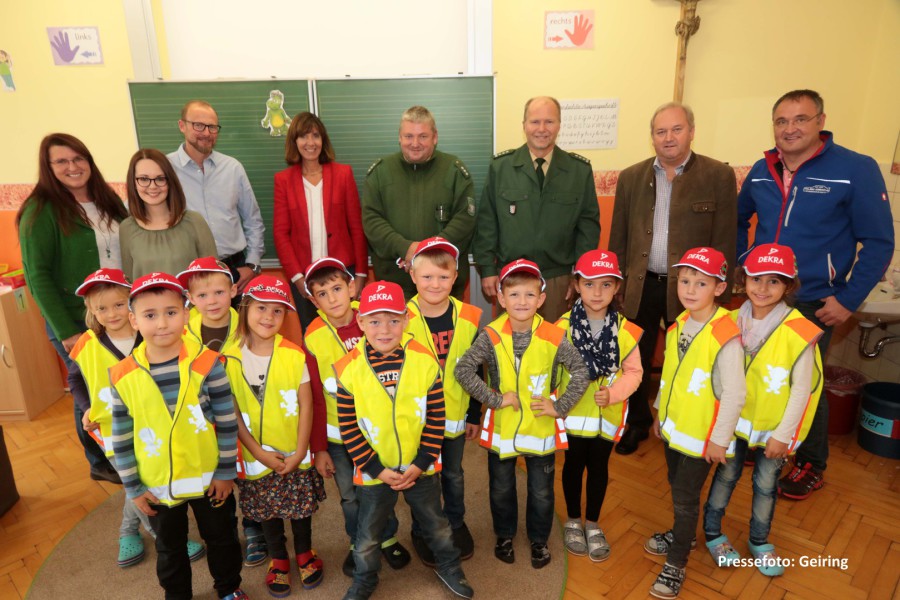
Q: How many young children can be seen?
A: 11